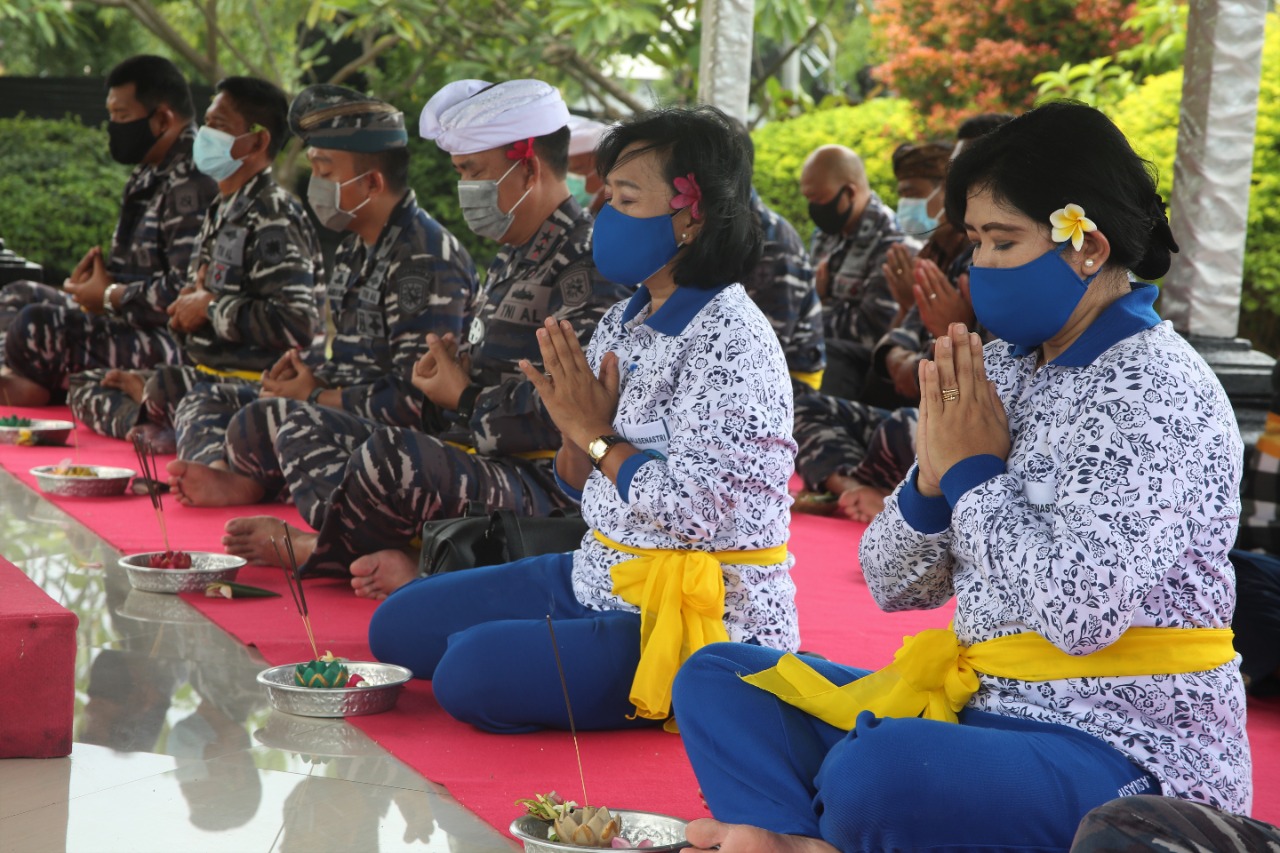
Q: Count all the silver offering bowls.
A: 5